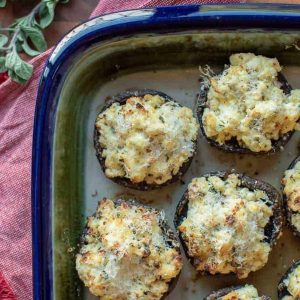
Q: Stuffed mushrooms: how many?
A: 7